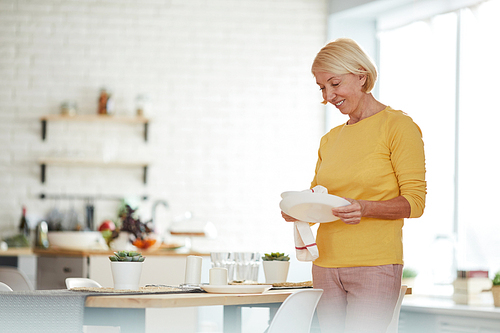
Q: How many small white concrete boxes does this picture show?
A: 2